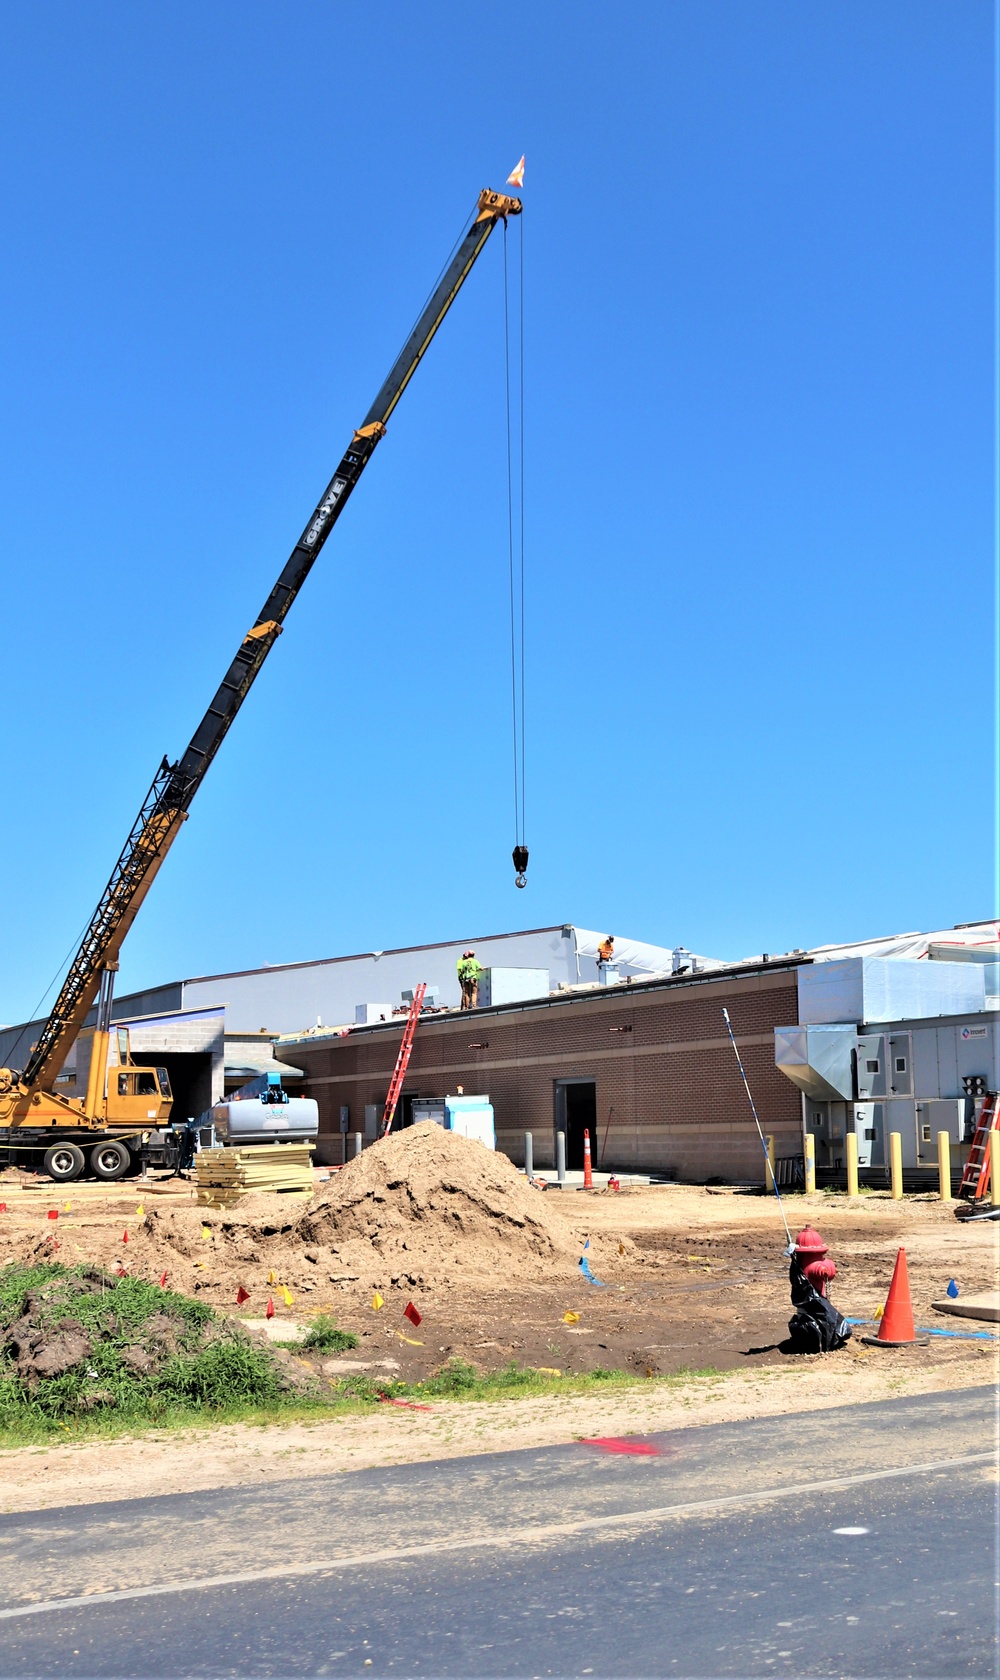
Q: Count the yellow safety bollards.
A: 6